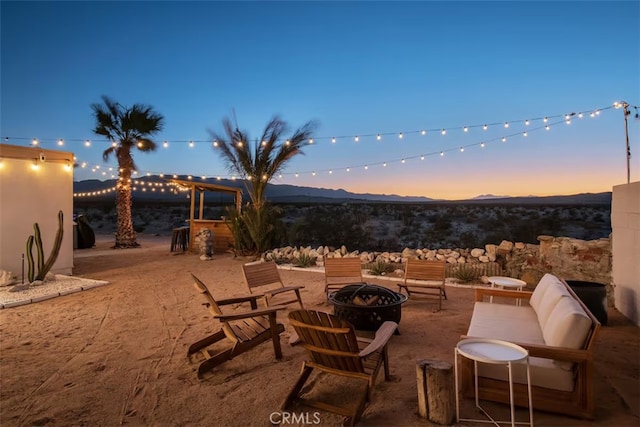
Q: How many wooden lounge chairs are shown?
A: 5